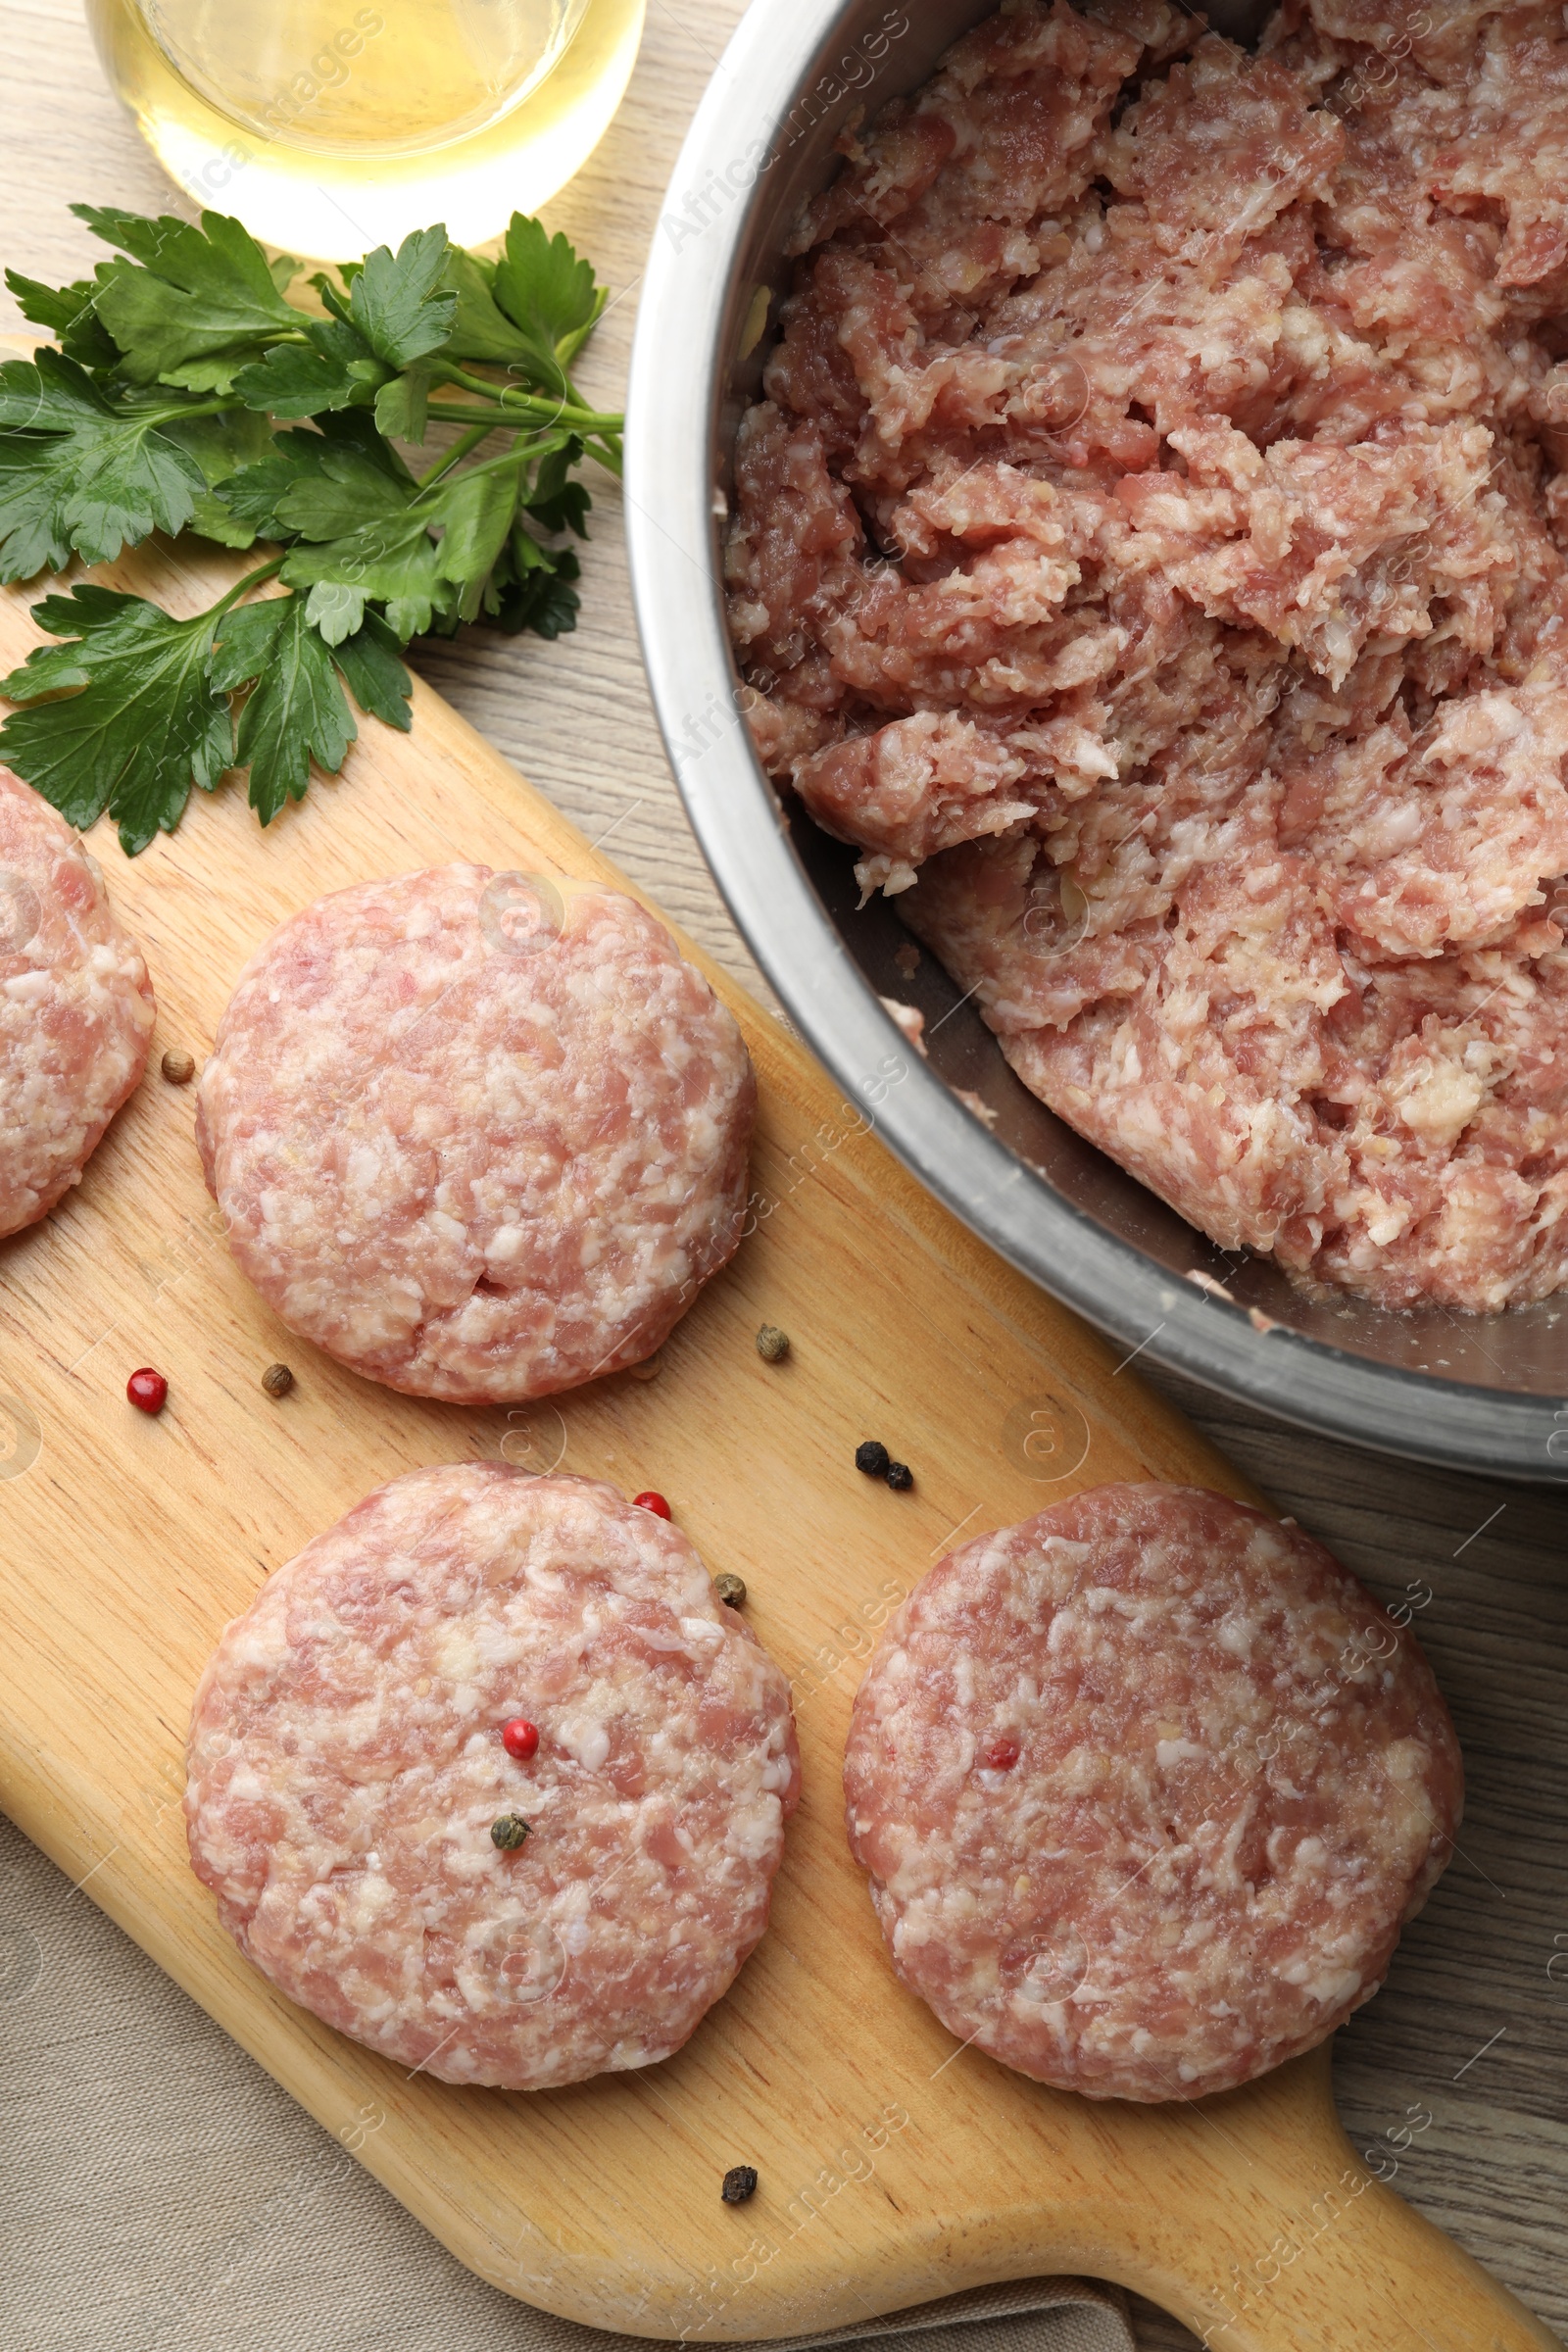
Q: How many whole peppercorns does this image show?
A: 11